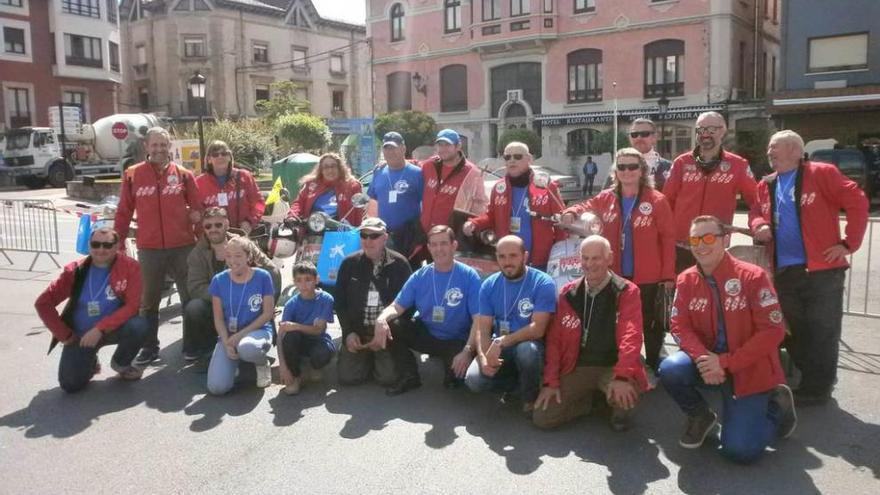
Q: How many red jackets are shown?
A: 11